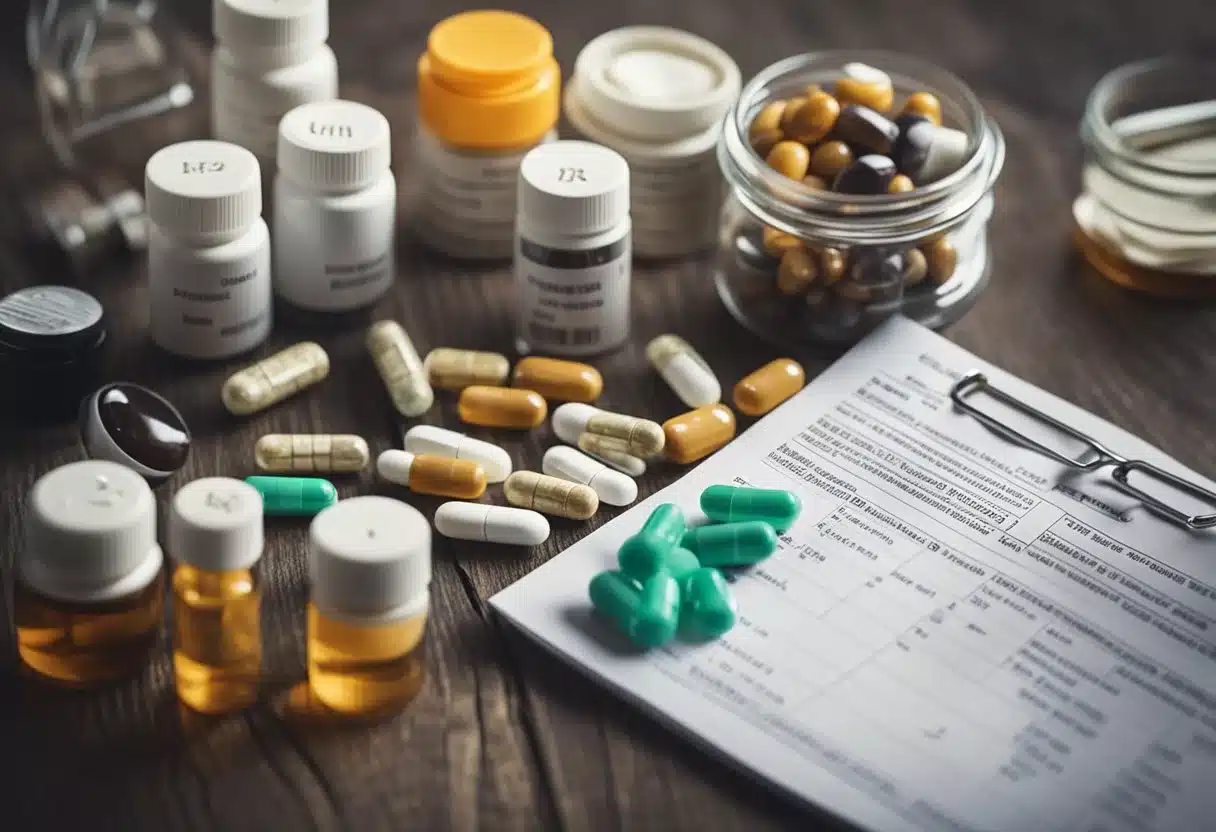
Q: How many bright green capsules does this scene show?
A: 8